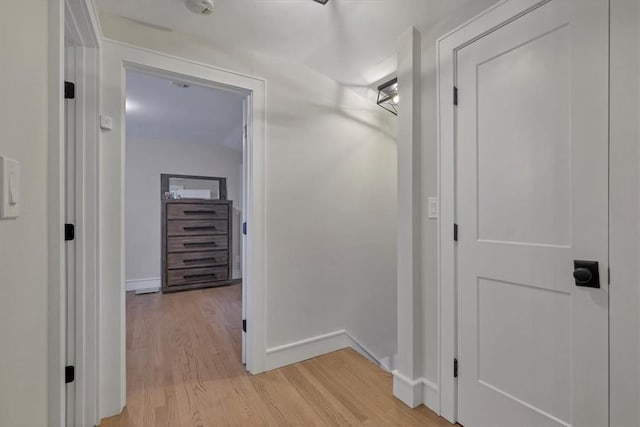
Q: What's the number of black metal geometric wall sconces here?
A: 1